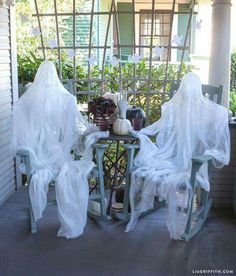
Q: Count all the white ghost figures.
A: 2